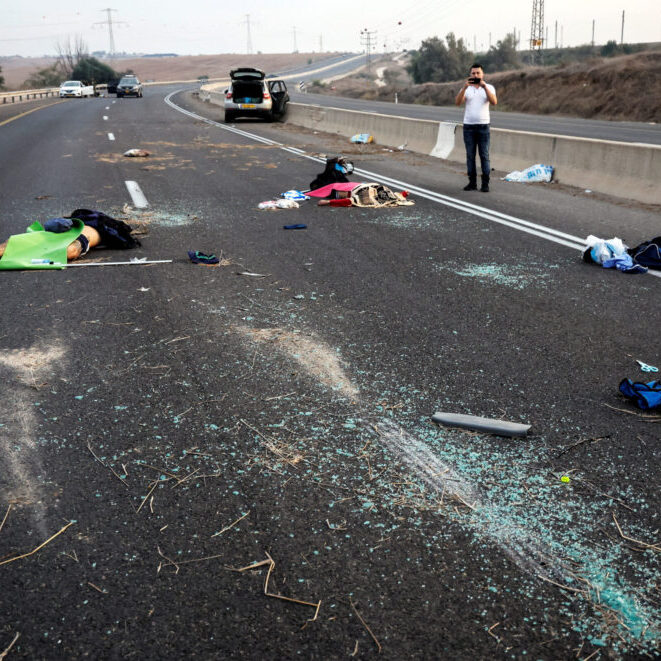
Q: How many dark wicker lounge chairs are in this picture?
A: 0